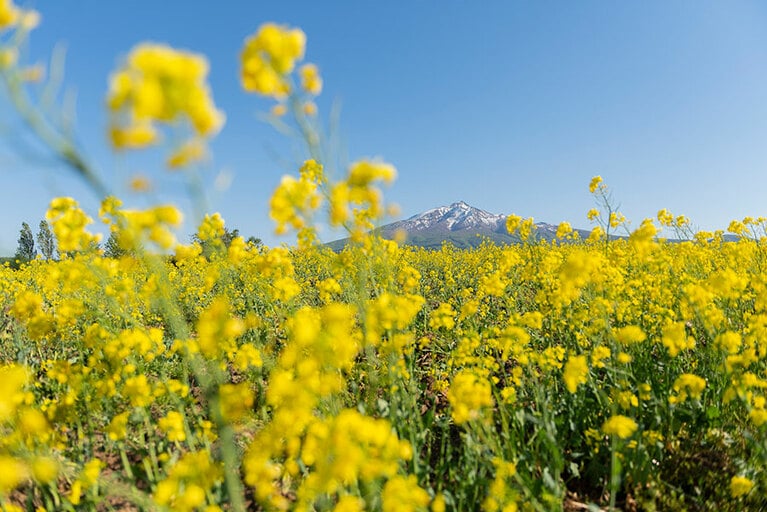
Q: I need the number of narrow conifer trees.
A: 2